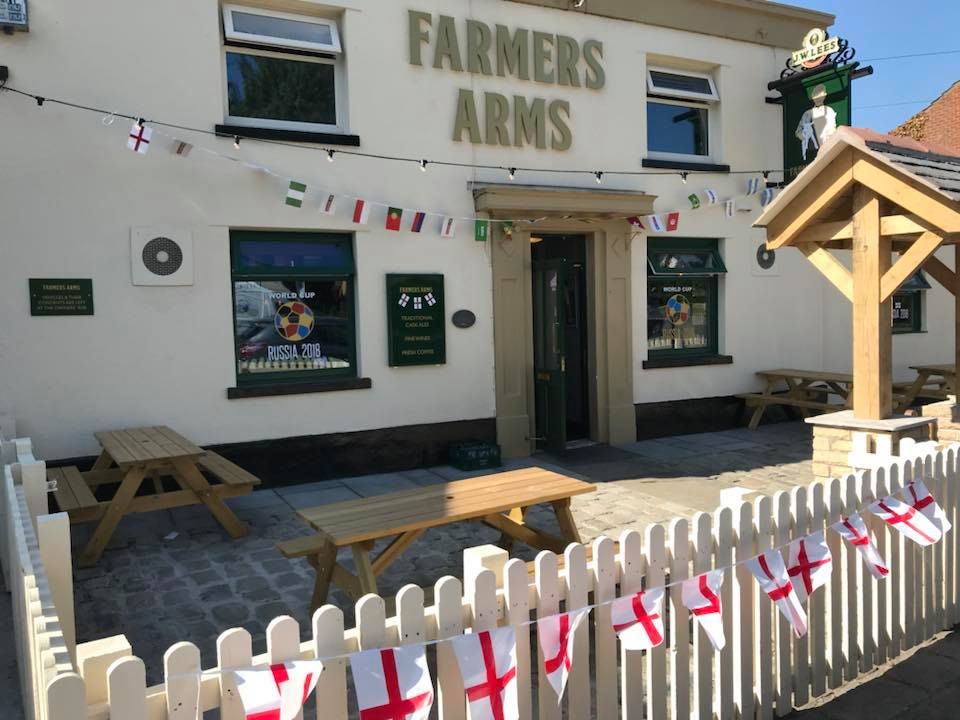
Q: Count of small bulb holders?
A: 9